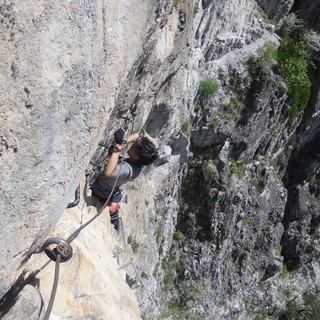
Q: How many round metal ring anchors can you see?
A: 1